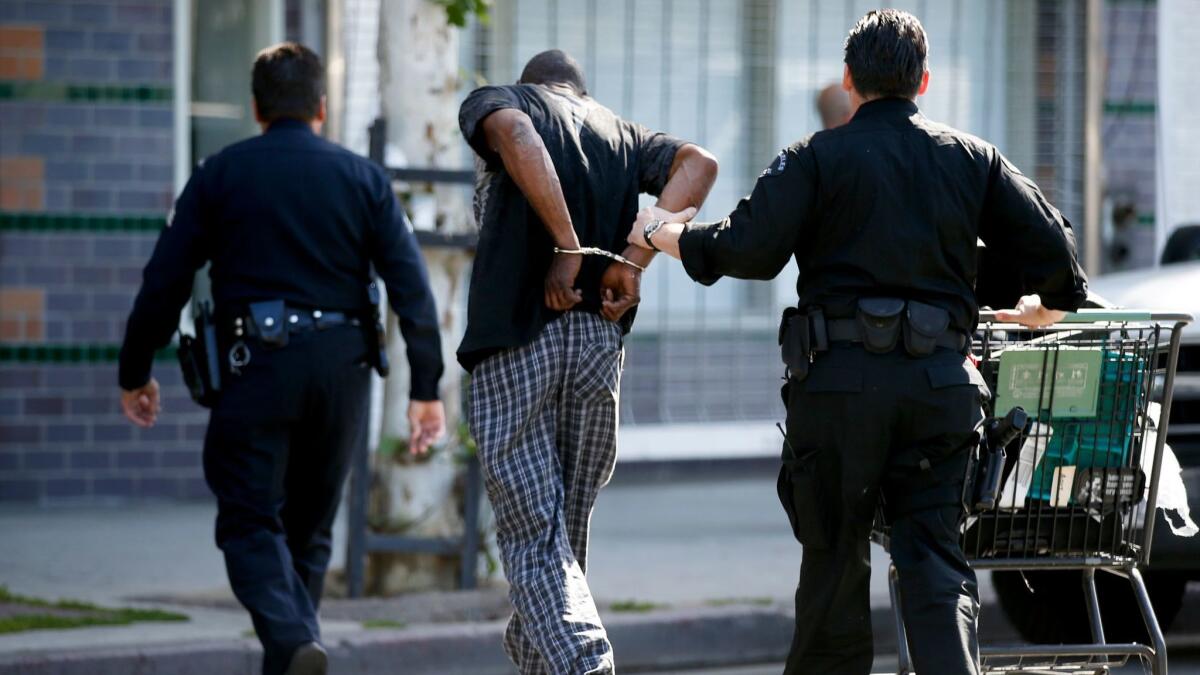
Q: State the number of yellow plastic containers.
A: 0